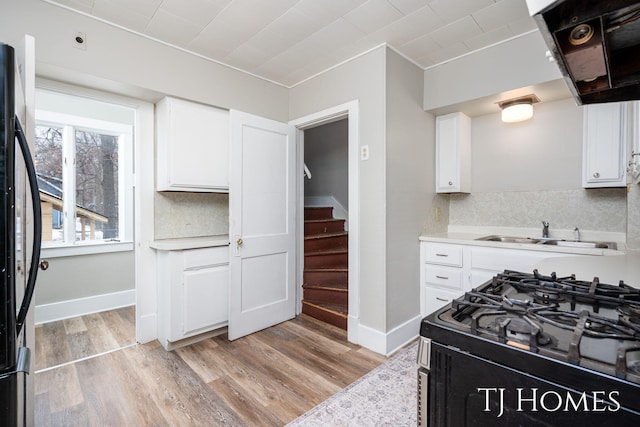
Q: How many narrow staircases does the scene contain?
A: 1